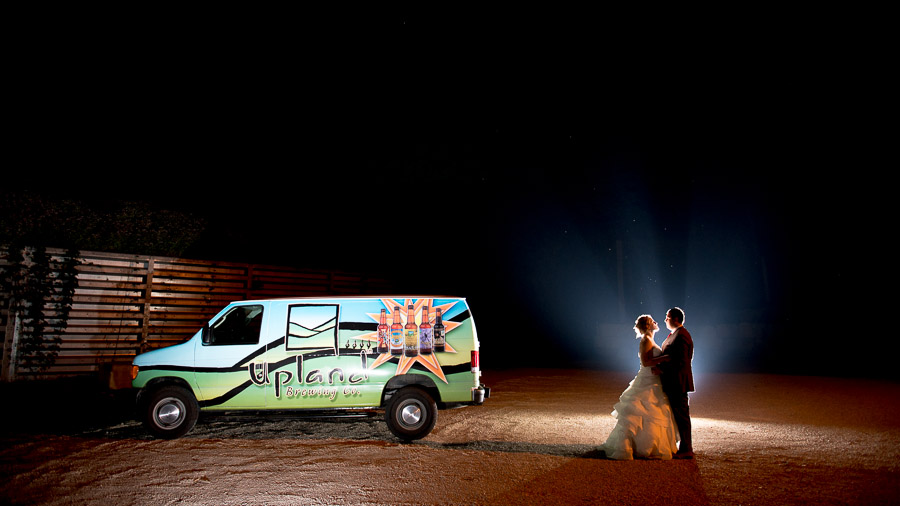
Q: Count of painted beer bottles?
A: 5